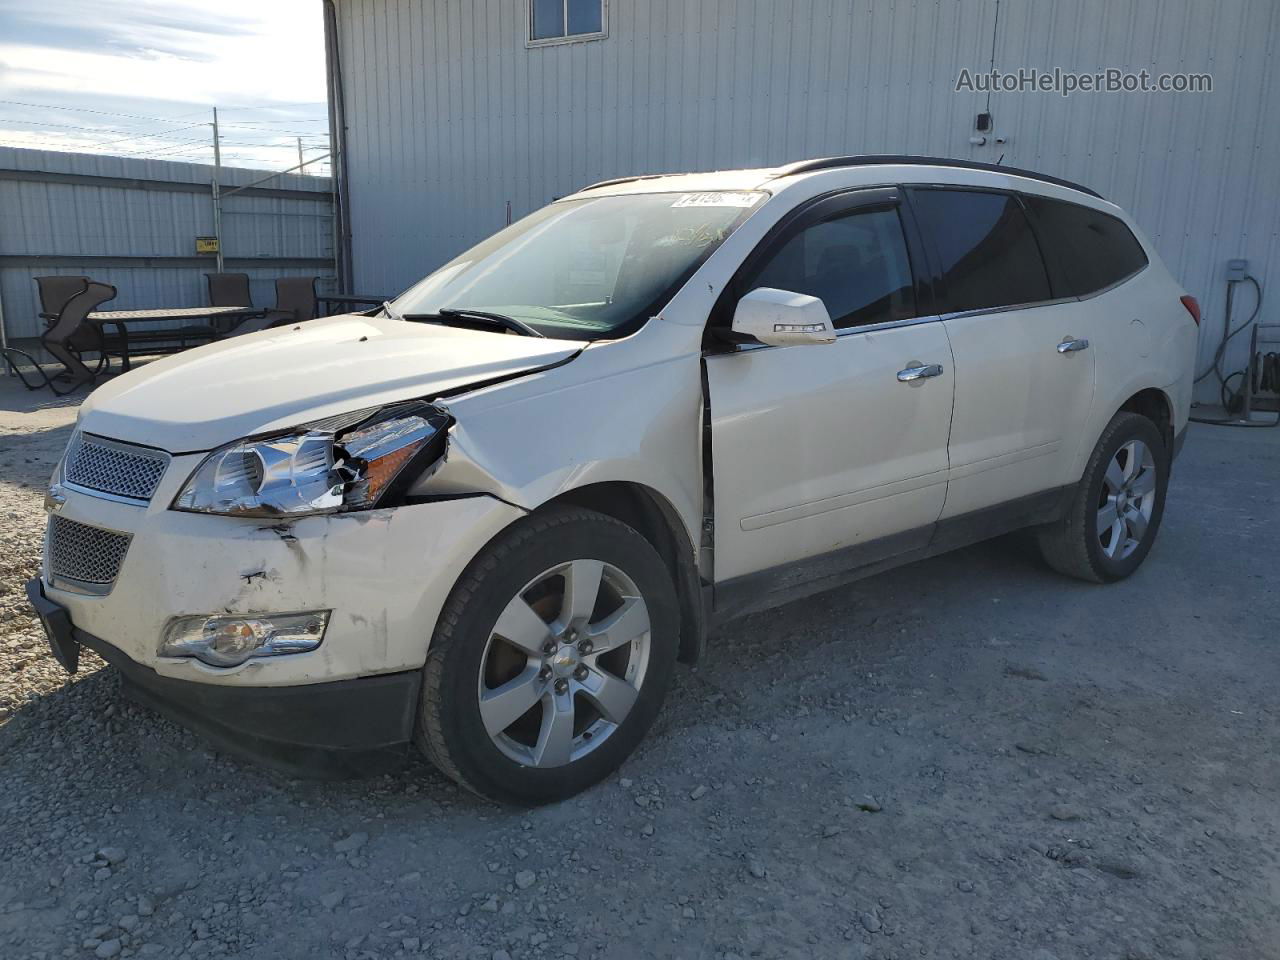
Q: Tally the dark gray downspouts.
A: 1